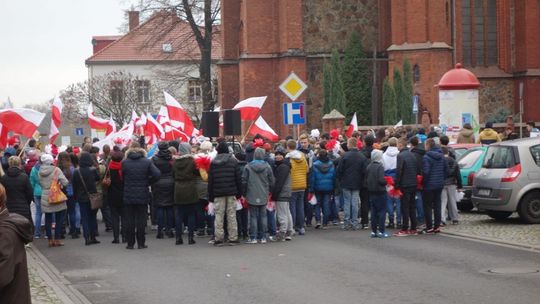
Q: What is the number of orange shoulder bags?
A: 1